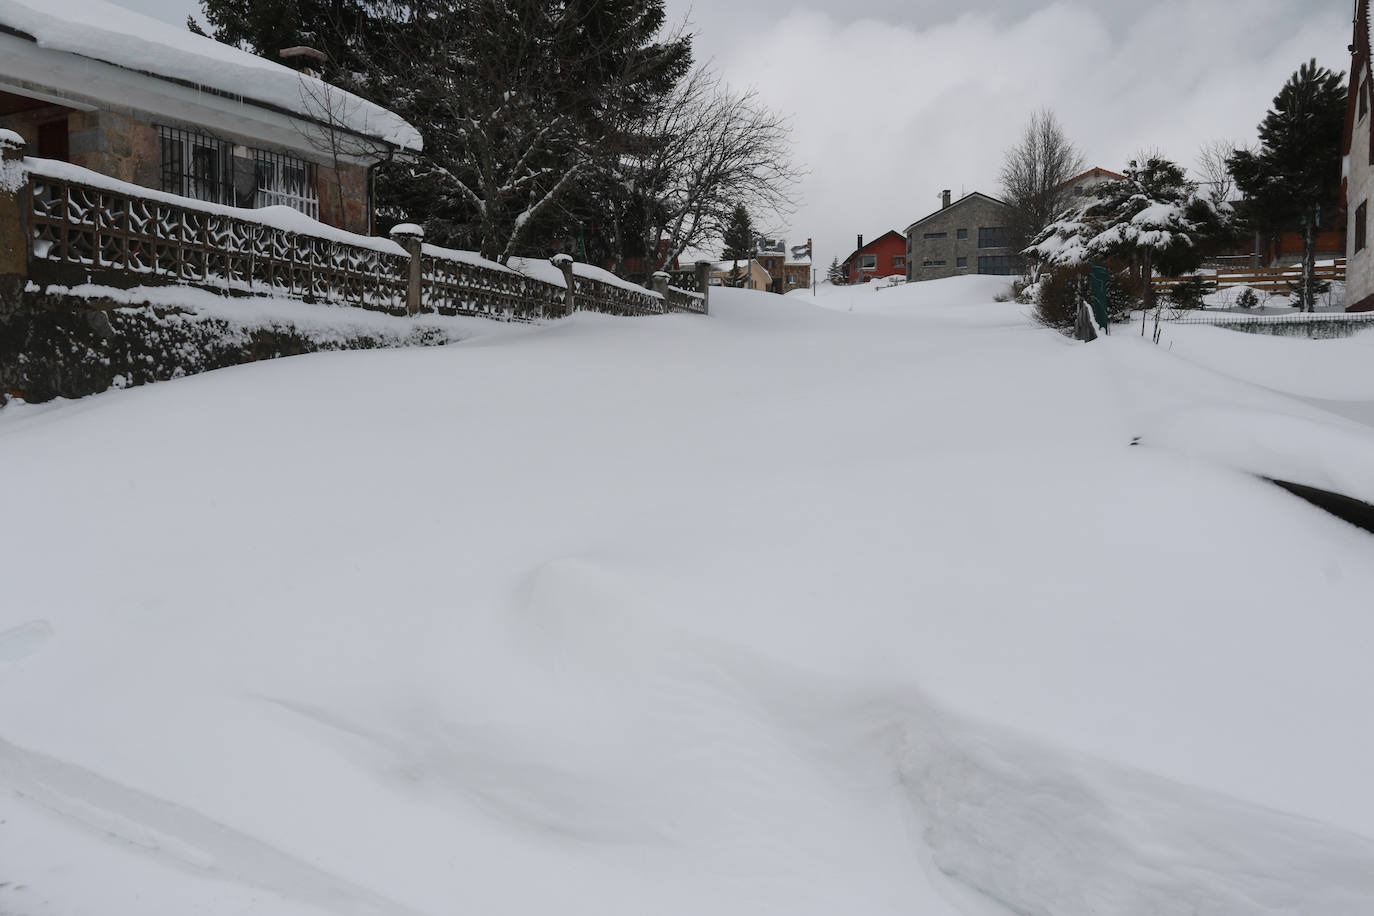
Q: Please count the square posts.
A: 5